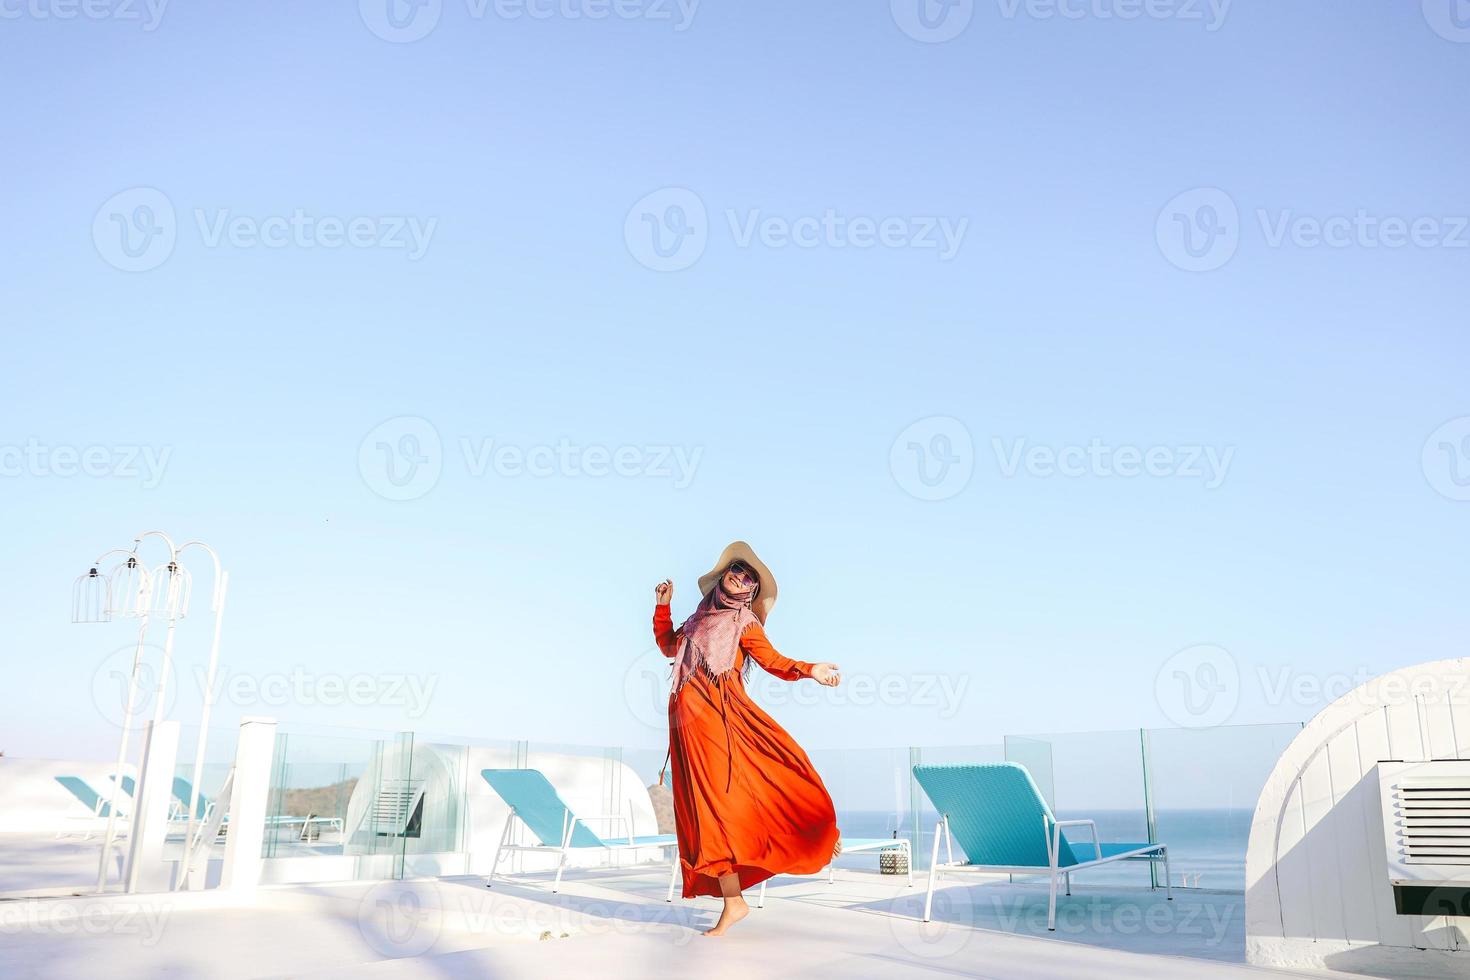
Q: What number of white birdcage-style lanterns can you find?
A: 3